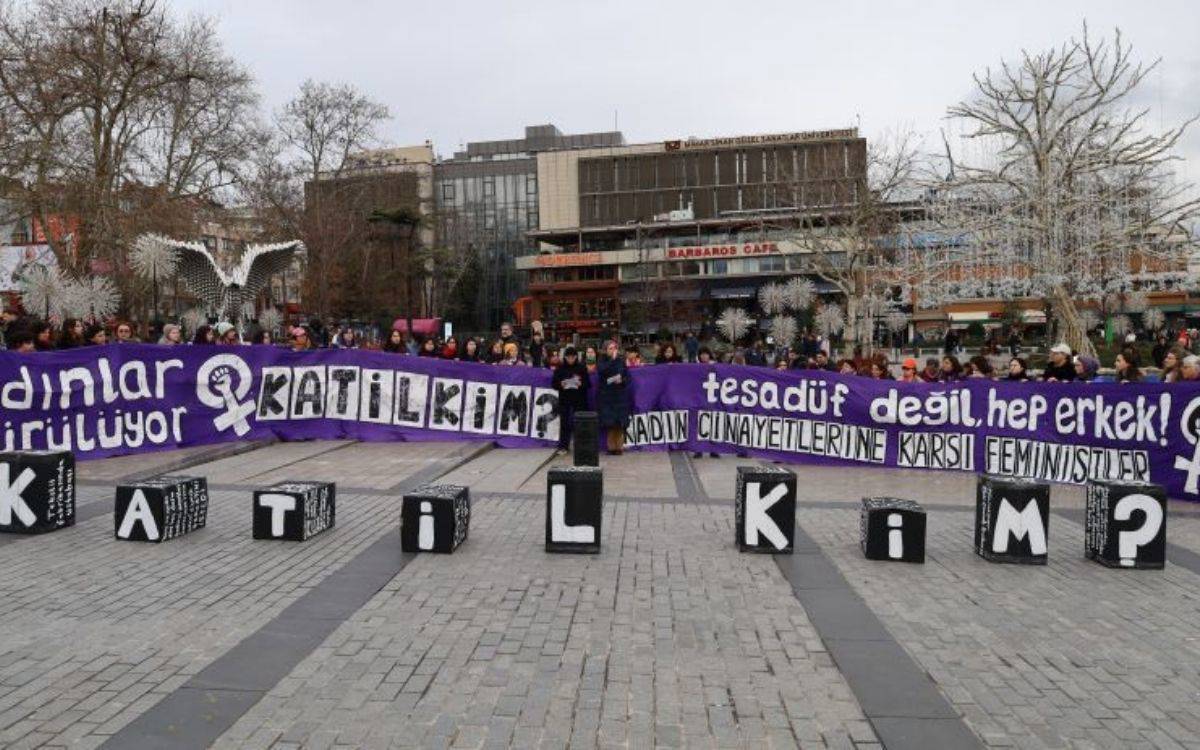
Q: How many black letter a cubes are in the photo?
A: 1